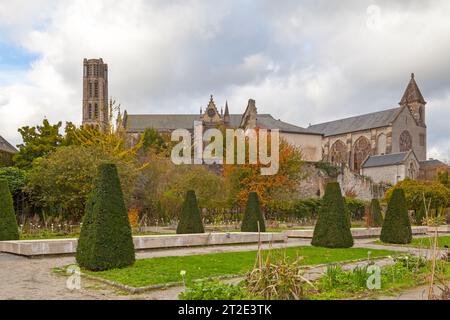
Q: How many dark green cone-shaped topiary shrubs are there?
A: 7